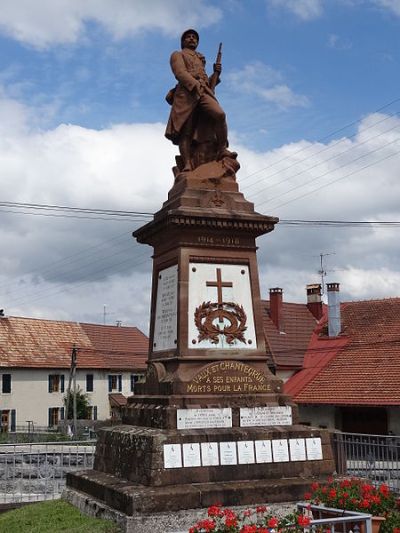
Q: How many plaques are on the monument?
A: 13